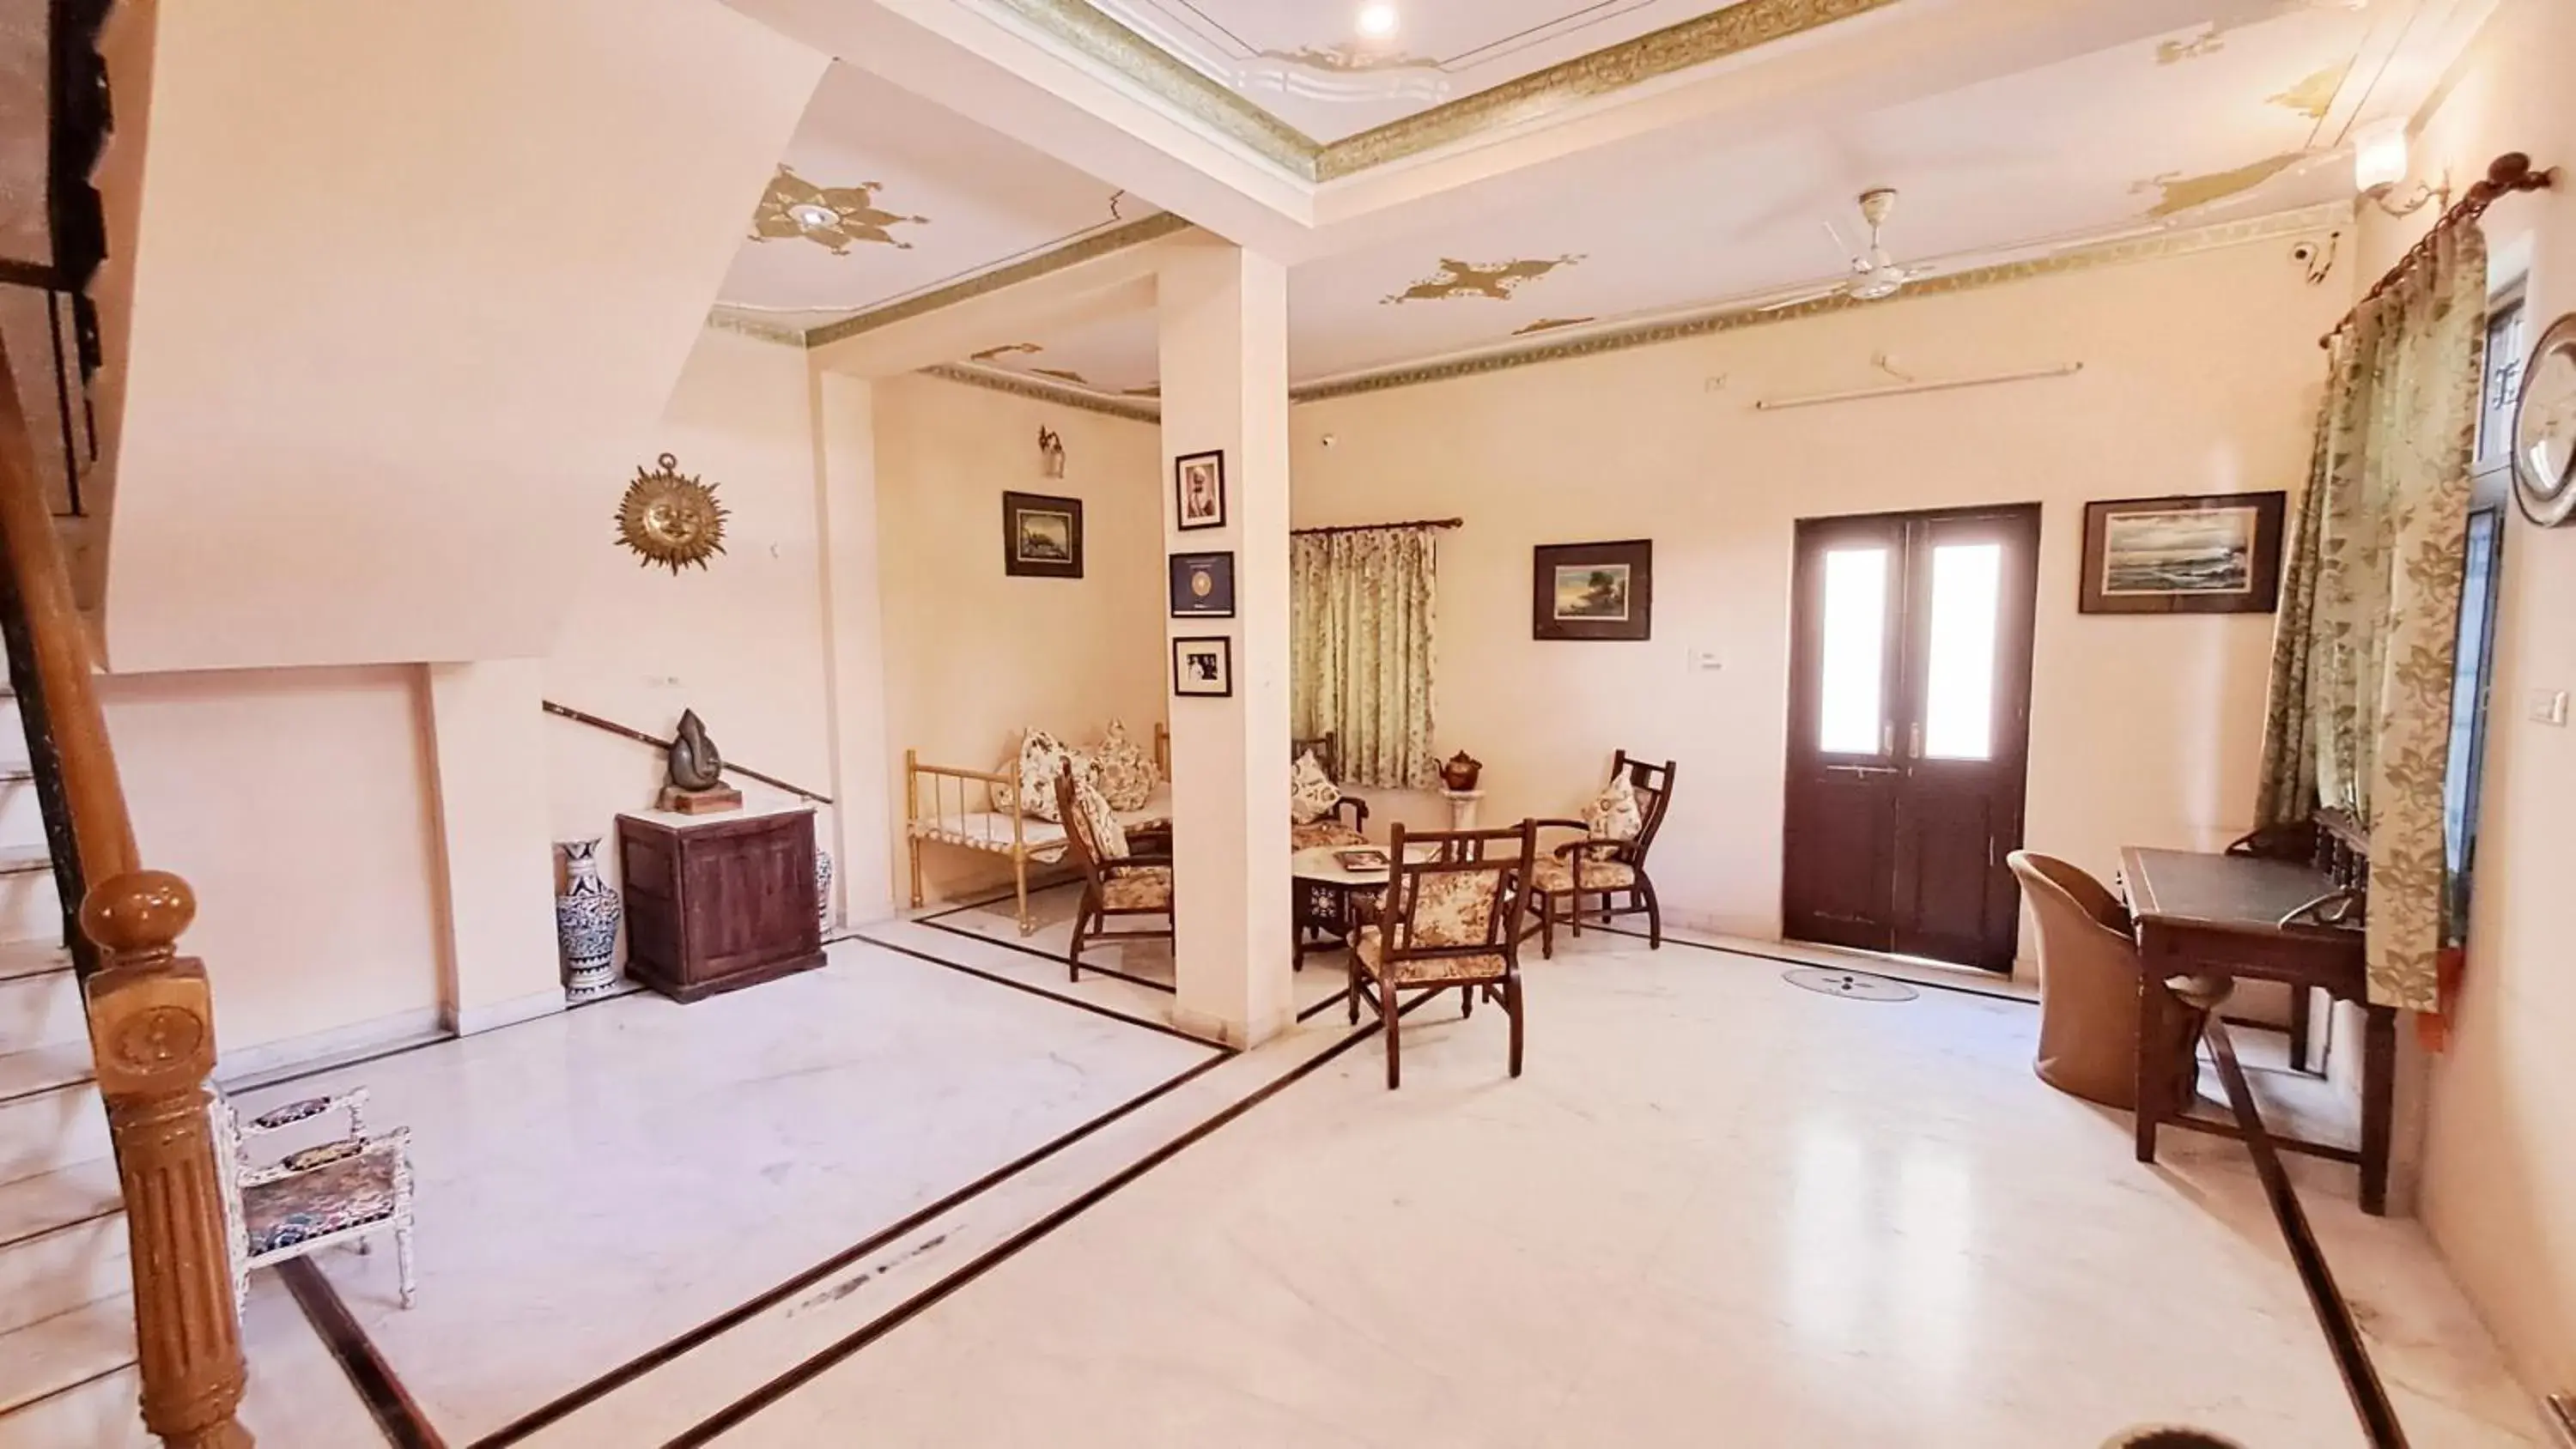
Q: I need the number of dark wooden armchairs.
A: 4